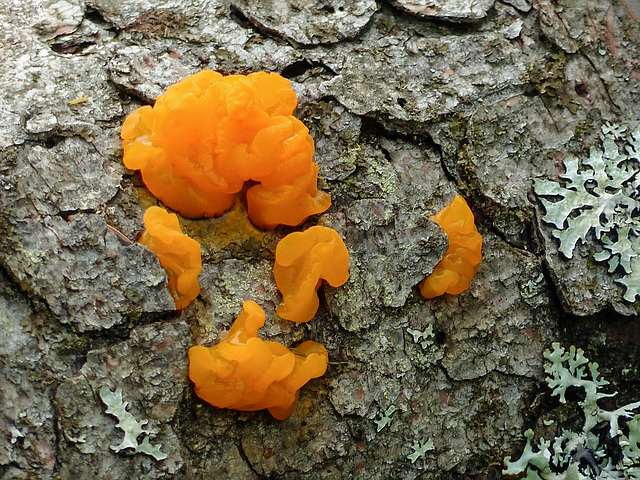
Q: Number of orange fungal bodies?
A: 5